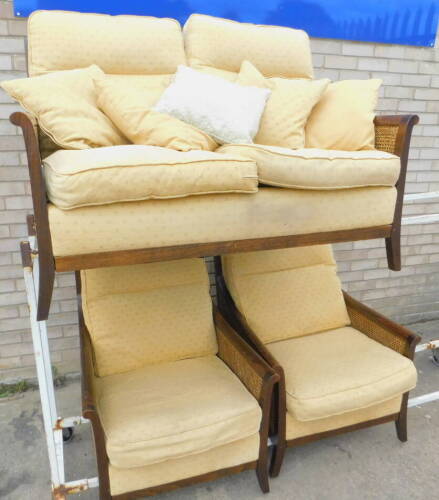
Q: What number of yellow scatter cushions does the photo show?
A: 4